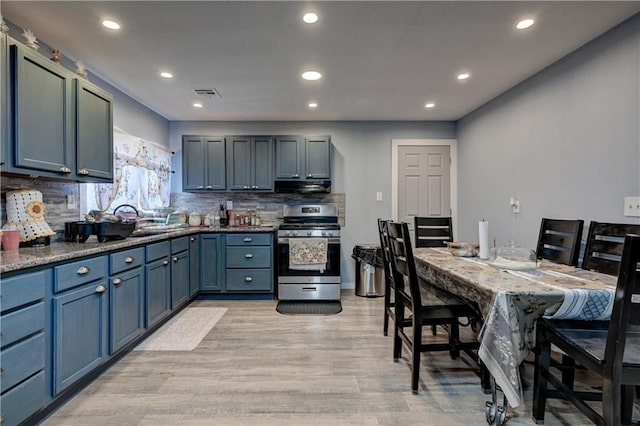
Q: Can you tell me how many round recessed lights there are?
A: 9